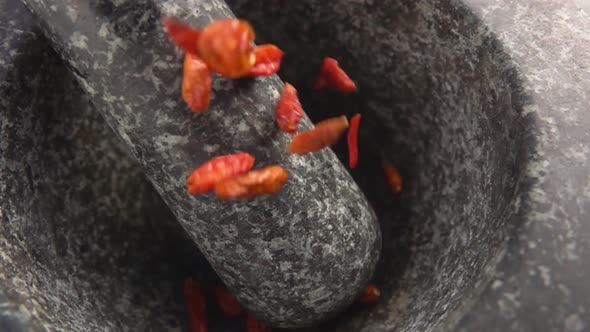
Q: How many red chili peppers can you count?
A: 15